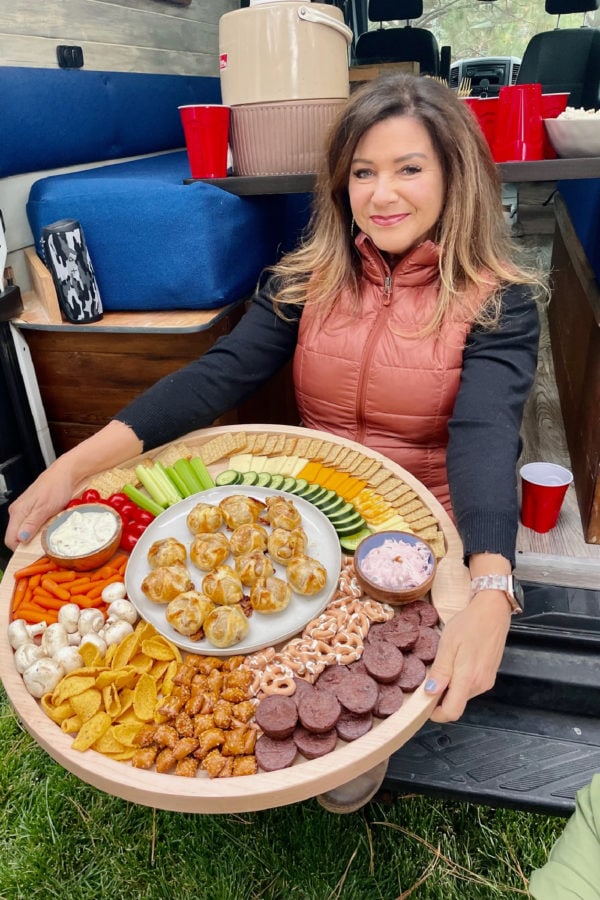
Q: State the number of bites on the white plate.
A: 14